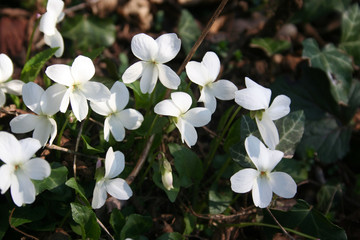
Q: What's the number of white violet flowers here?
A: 12